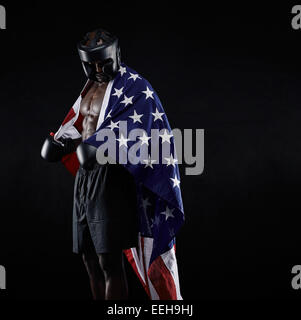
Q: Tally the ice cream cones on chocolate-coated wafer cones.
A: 0